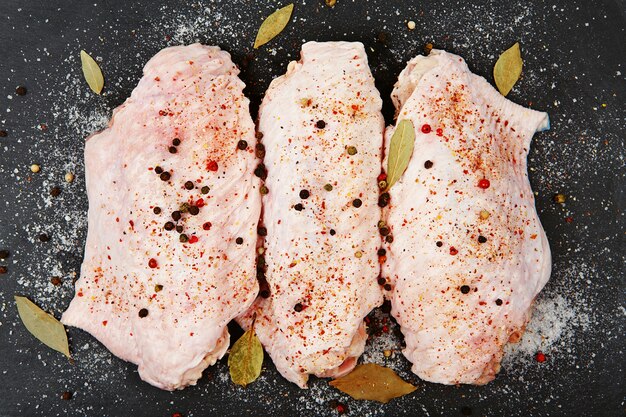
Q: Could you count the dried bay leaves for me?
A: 7